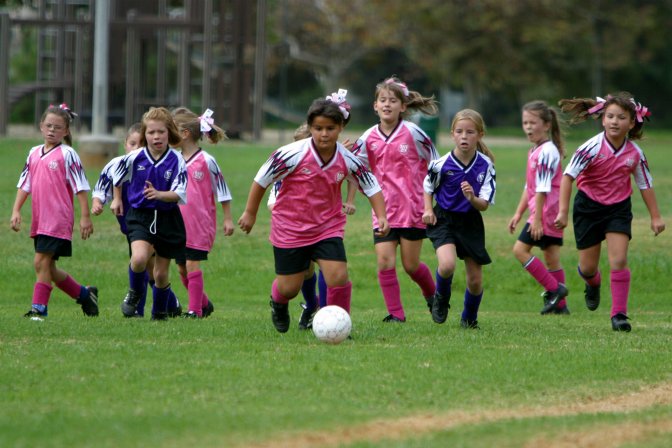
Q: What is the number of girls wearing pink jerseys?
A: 6